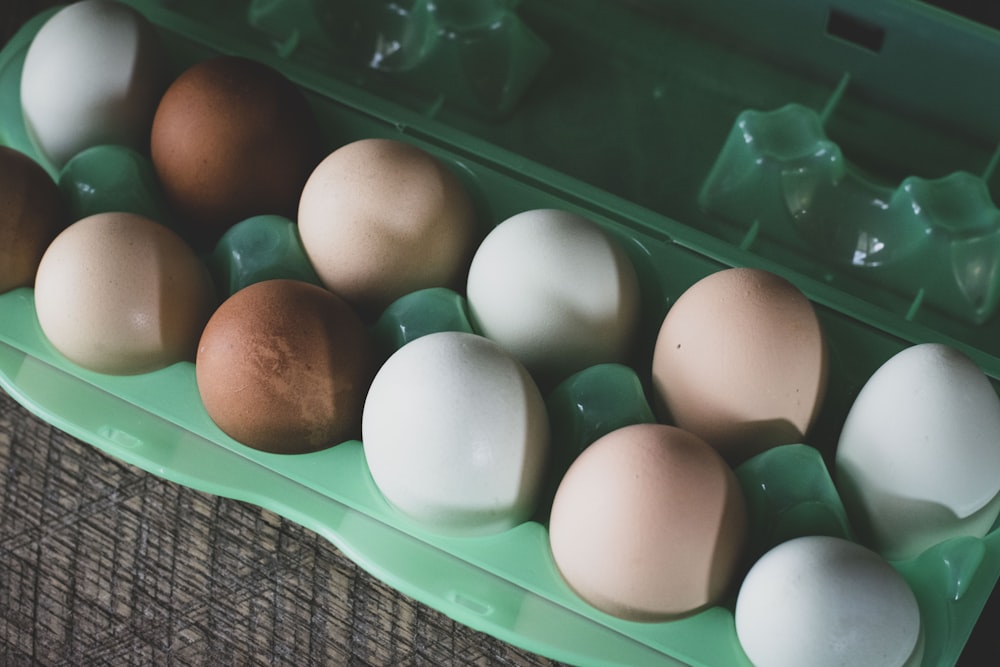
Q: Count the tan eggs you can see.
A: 4